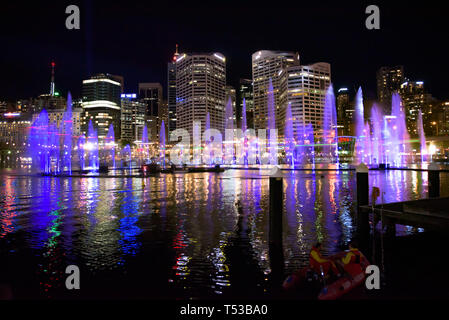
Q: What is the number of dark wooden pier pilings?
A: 3